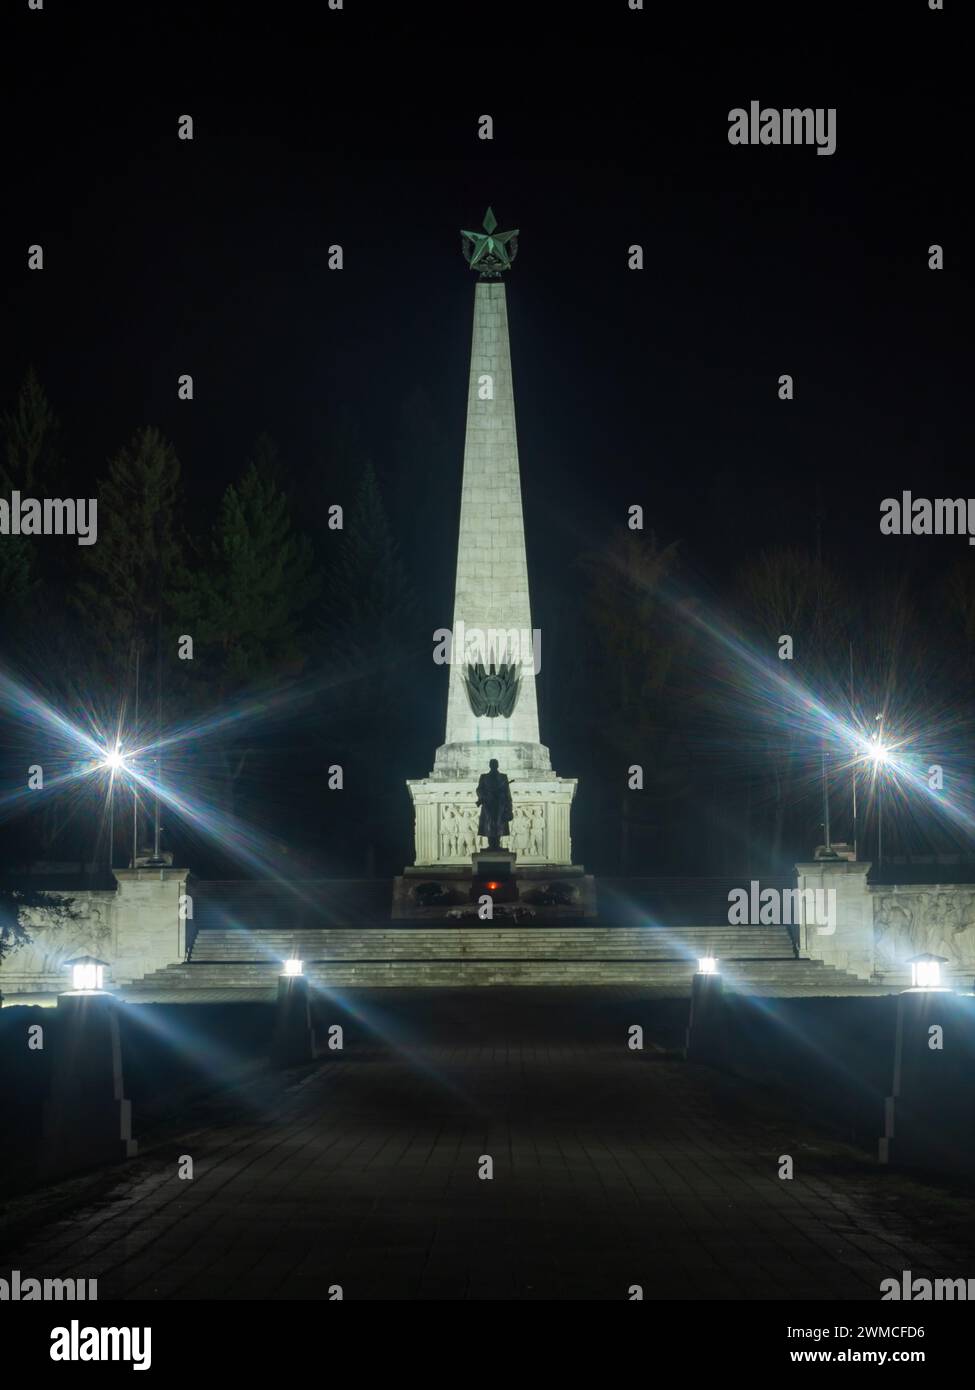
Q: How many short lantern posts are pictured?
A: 4